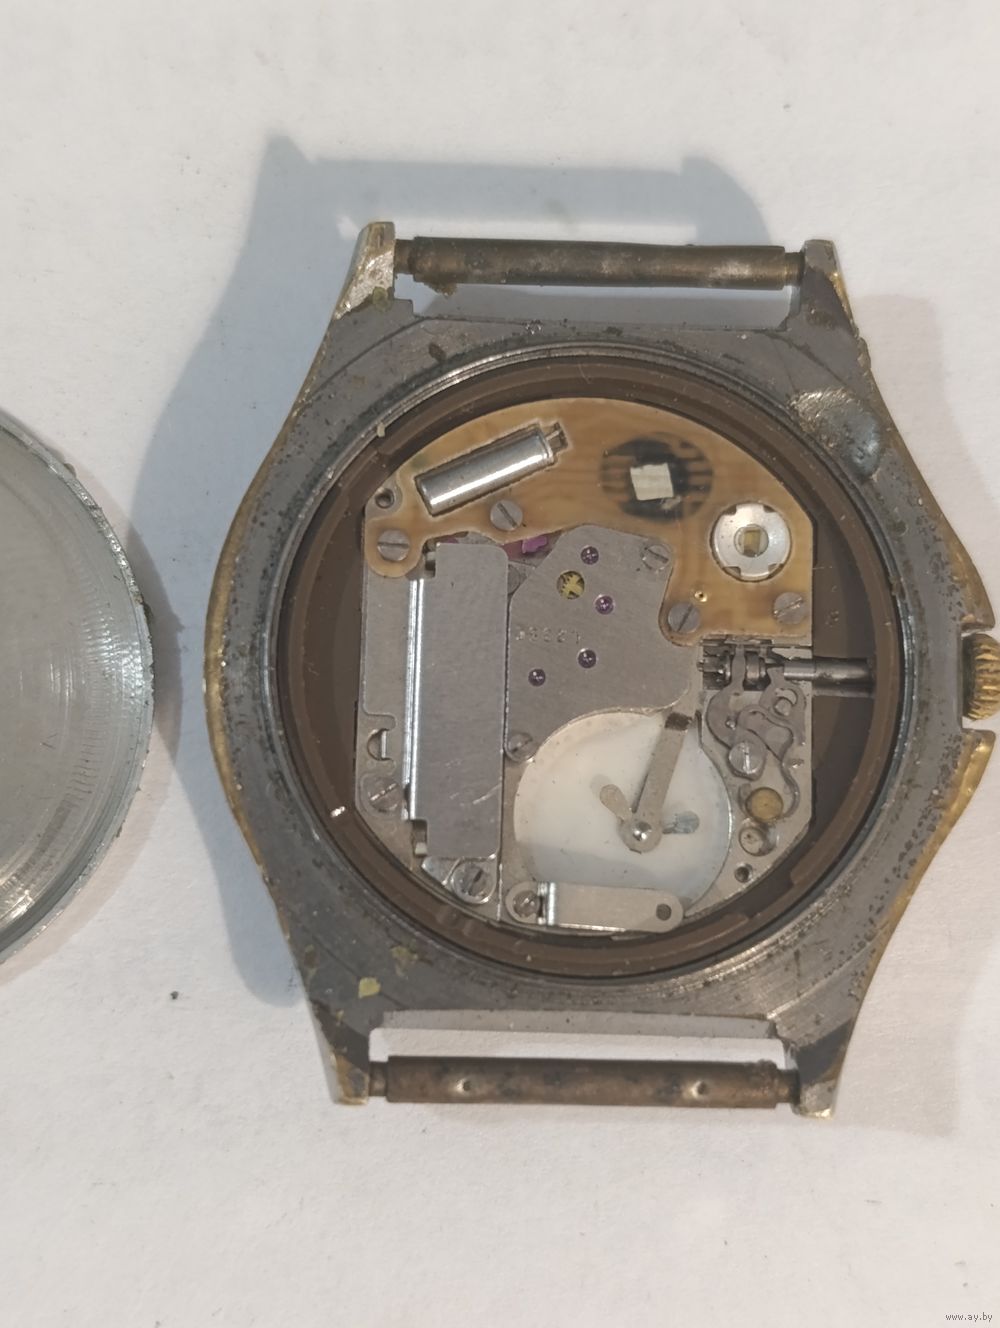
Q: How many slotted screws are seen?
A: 10